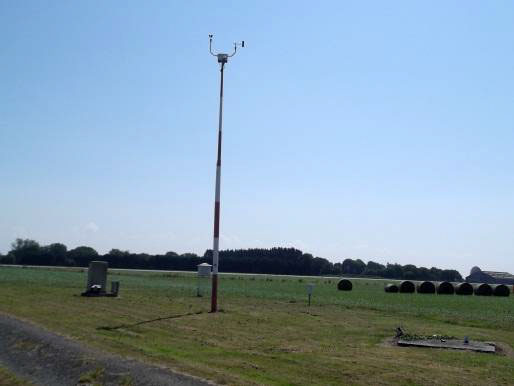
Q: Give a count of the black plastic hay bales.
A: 8